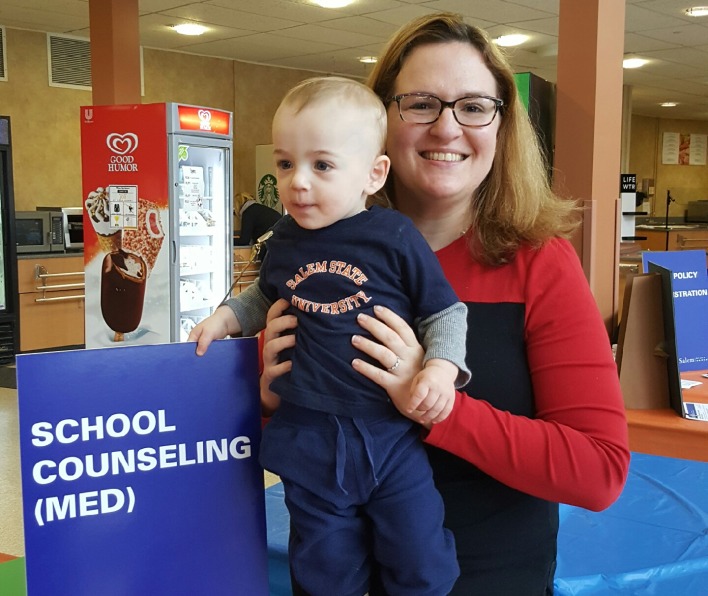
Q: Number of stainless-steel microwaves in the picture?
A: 2